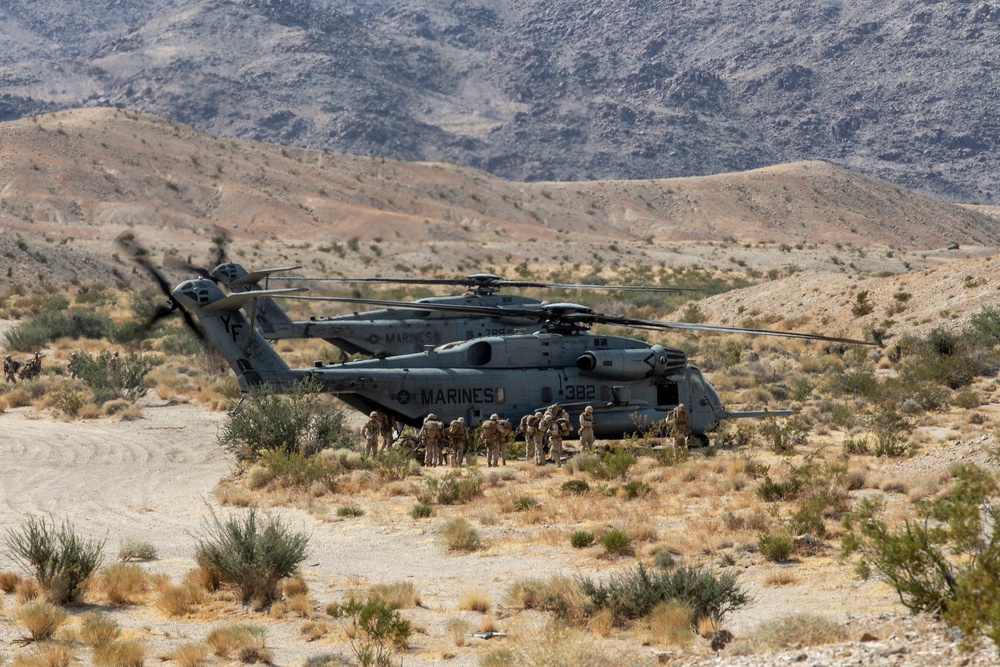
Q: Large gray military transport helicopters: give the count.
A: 2